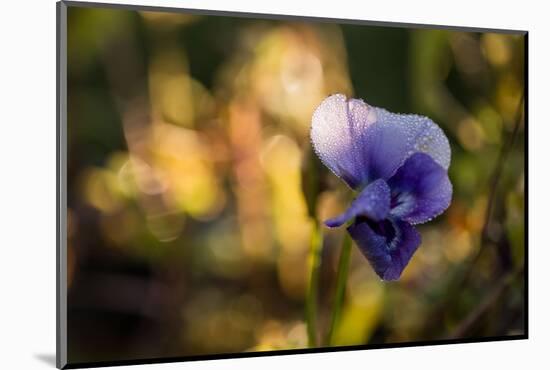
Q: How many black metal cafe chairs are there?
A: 0